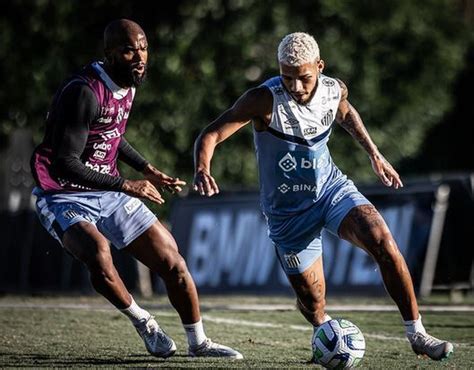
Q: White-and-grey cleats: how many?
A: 3